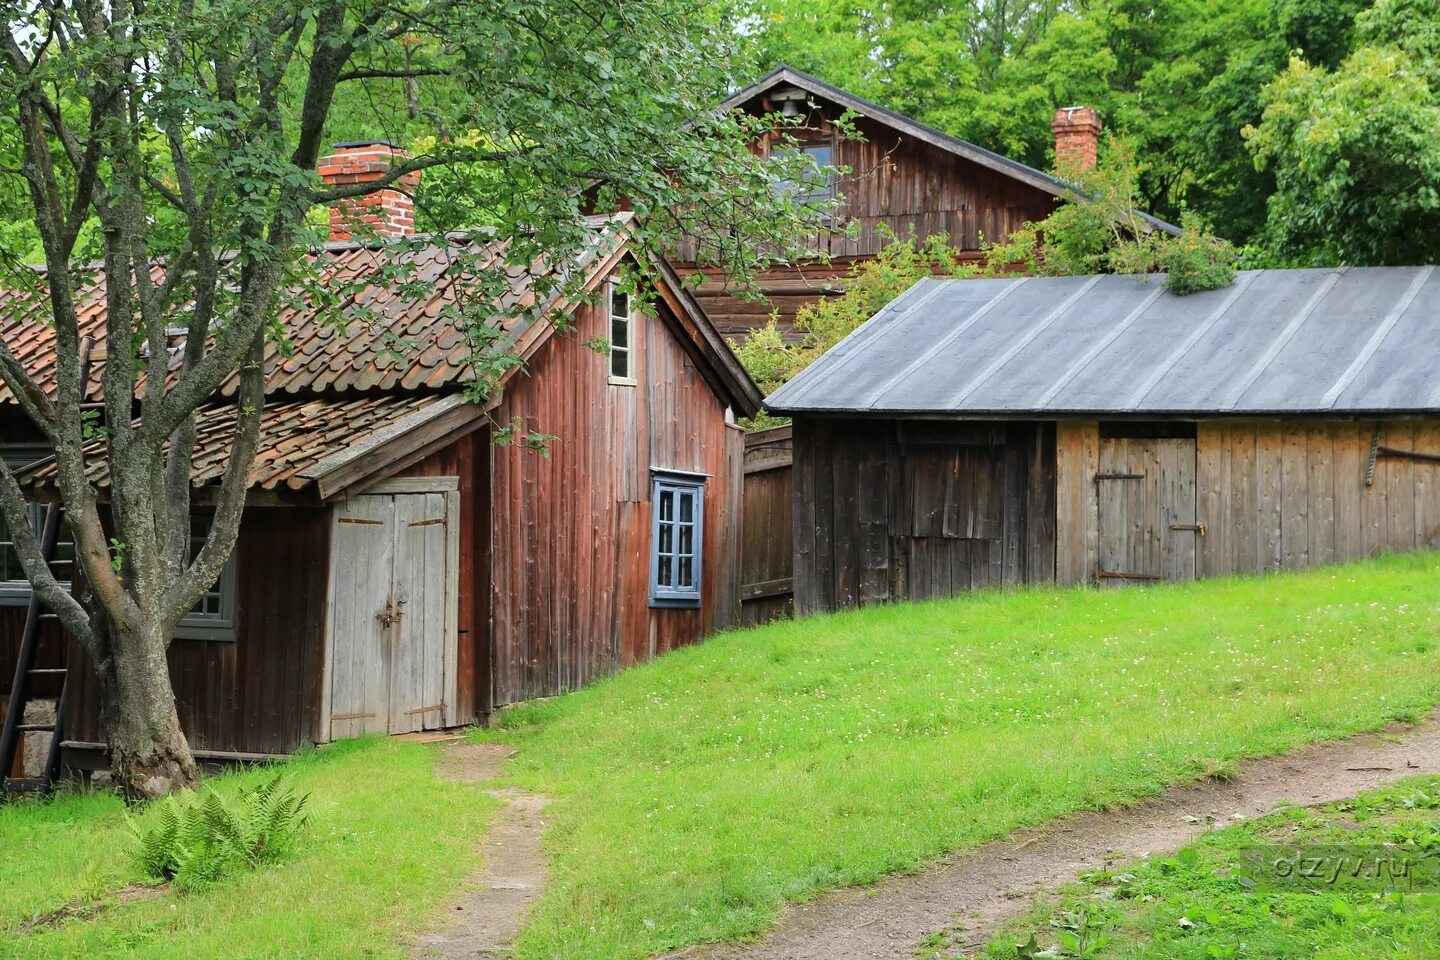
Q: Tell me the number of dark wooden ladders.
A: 1